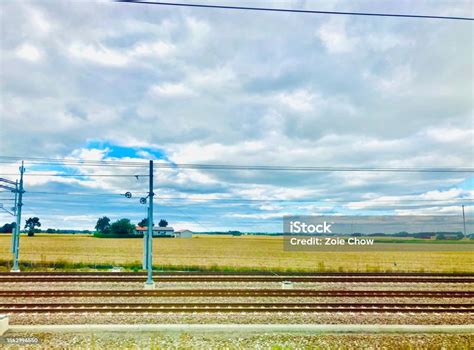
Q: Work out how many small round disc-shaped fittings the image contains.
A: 2